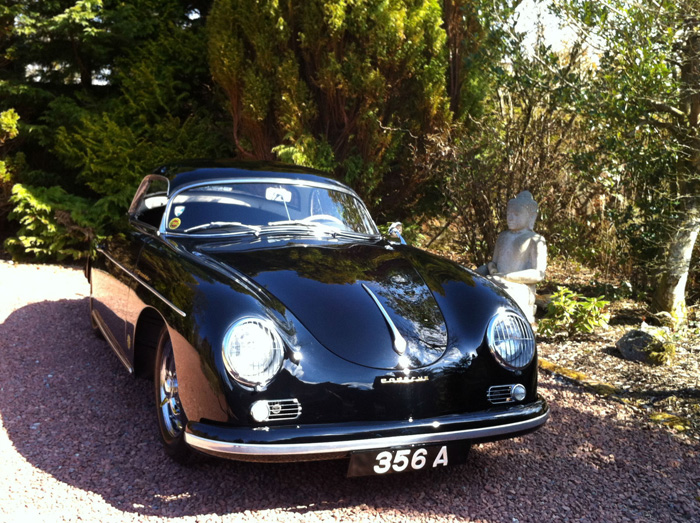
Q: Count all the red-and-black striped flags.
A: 0